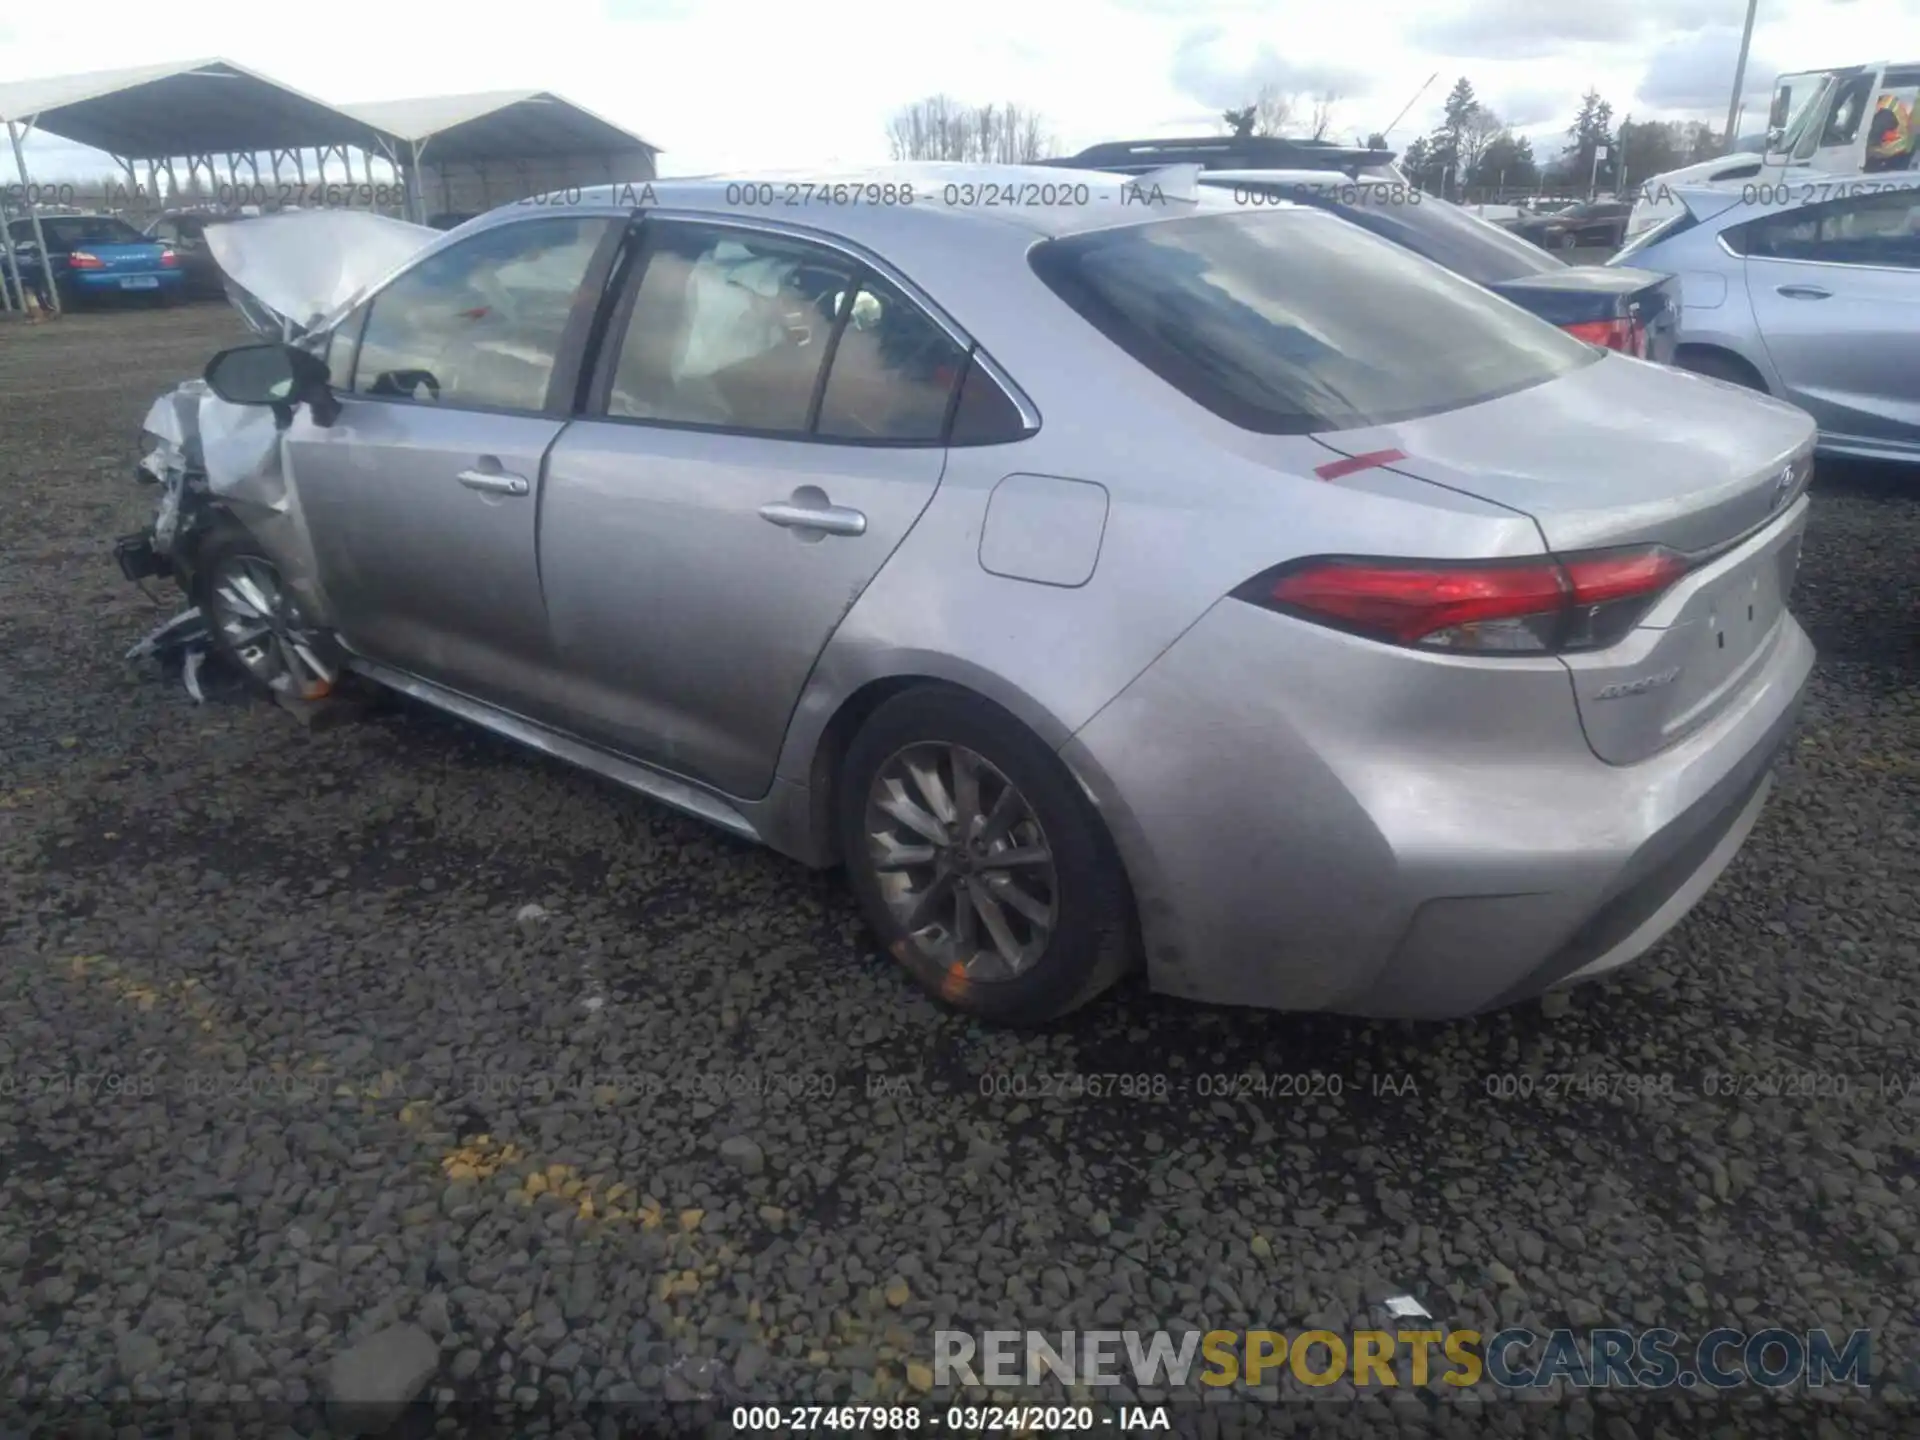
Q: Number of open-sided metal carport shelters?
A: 2